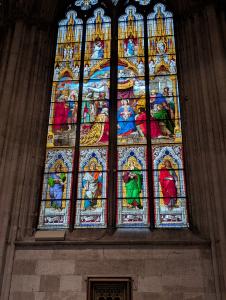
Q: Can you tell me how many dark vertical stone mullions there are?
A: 3